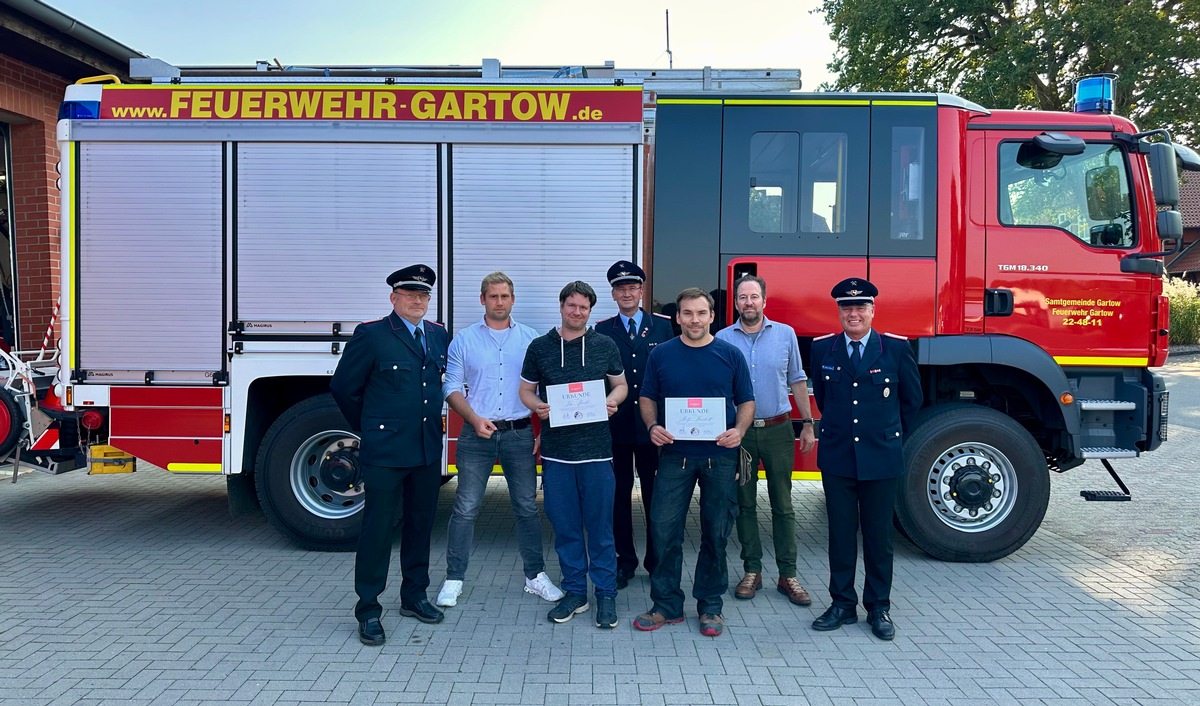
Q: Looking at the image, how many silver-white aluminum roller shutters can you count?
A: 3